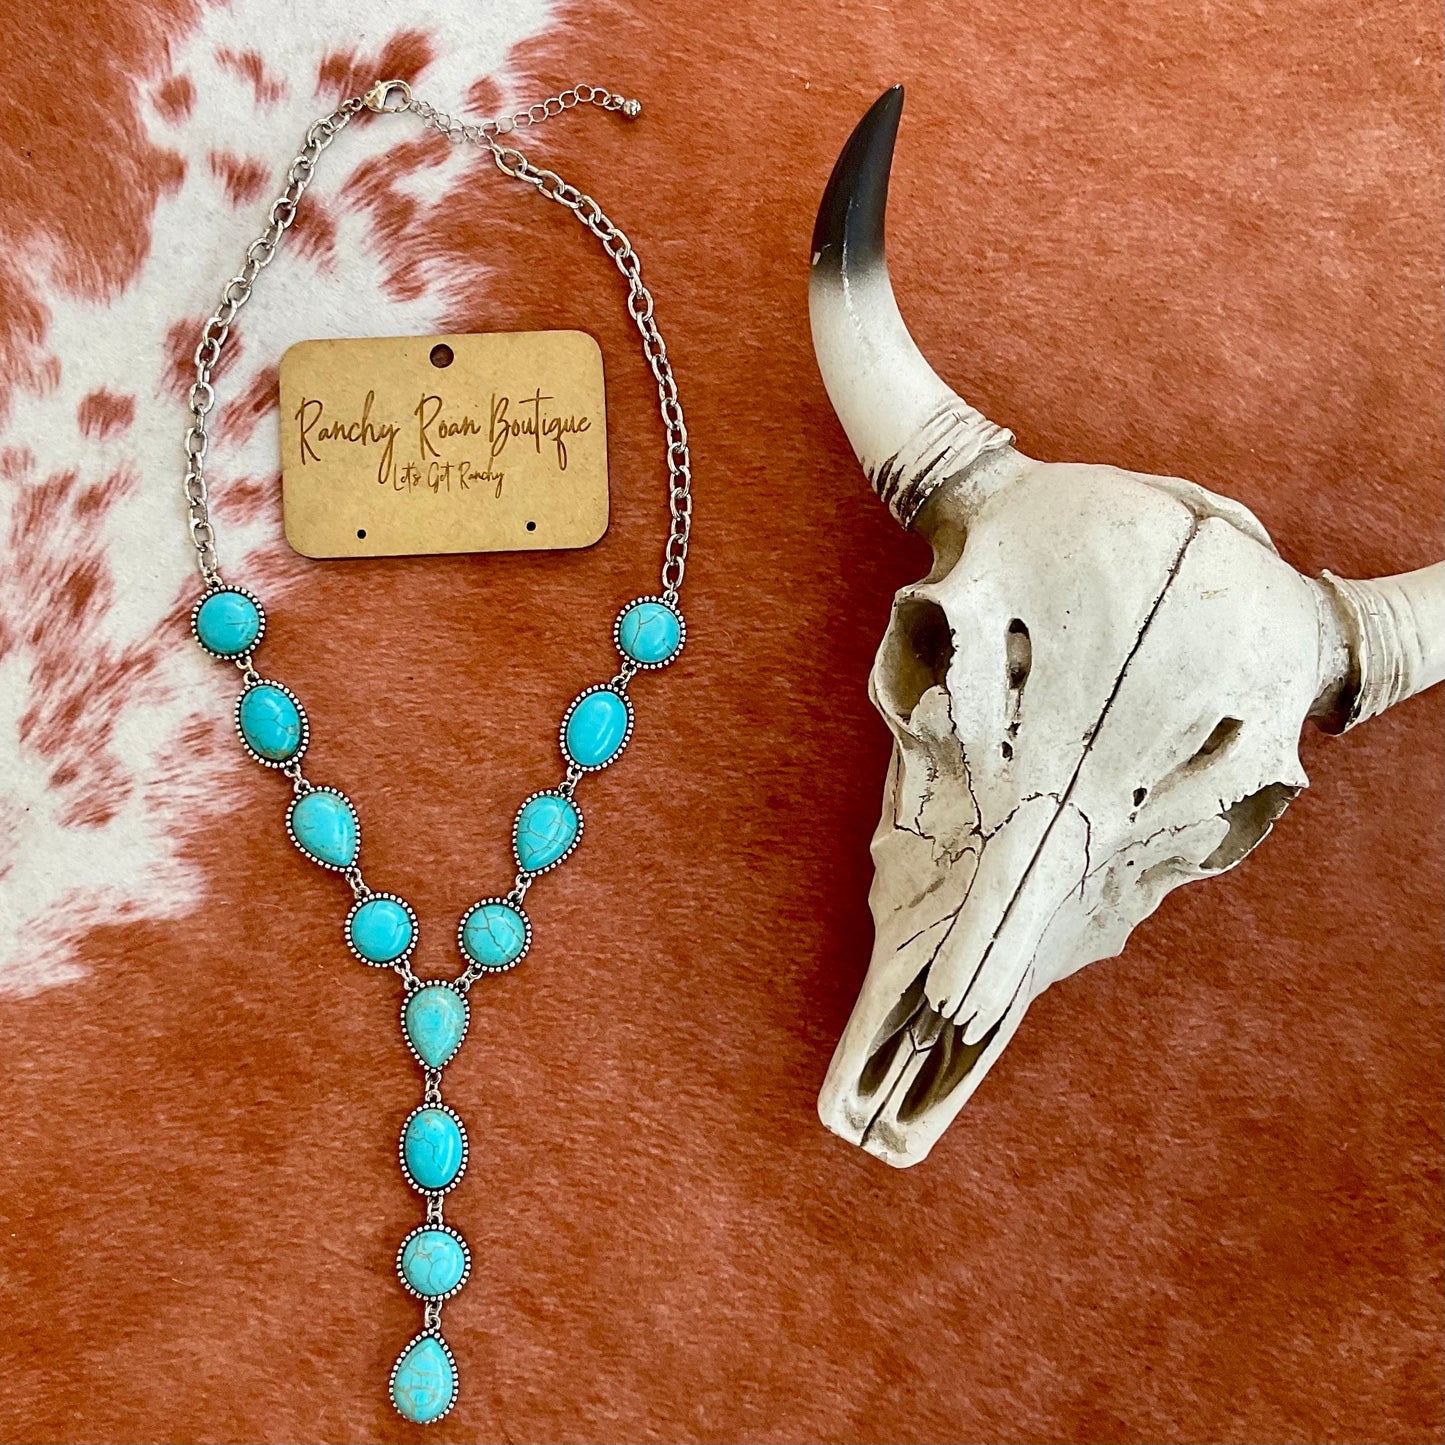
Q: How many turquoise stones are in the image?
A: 12